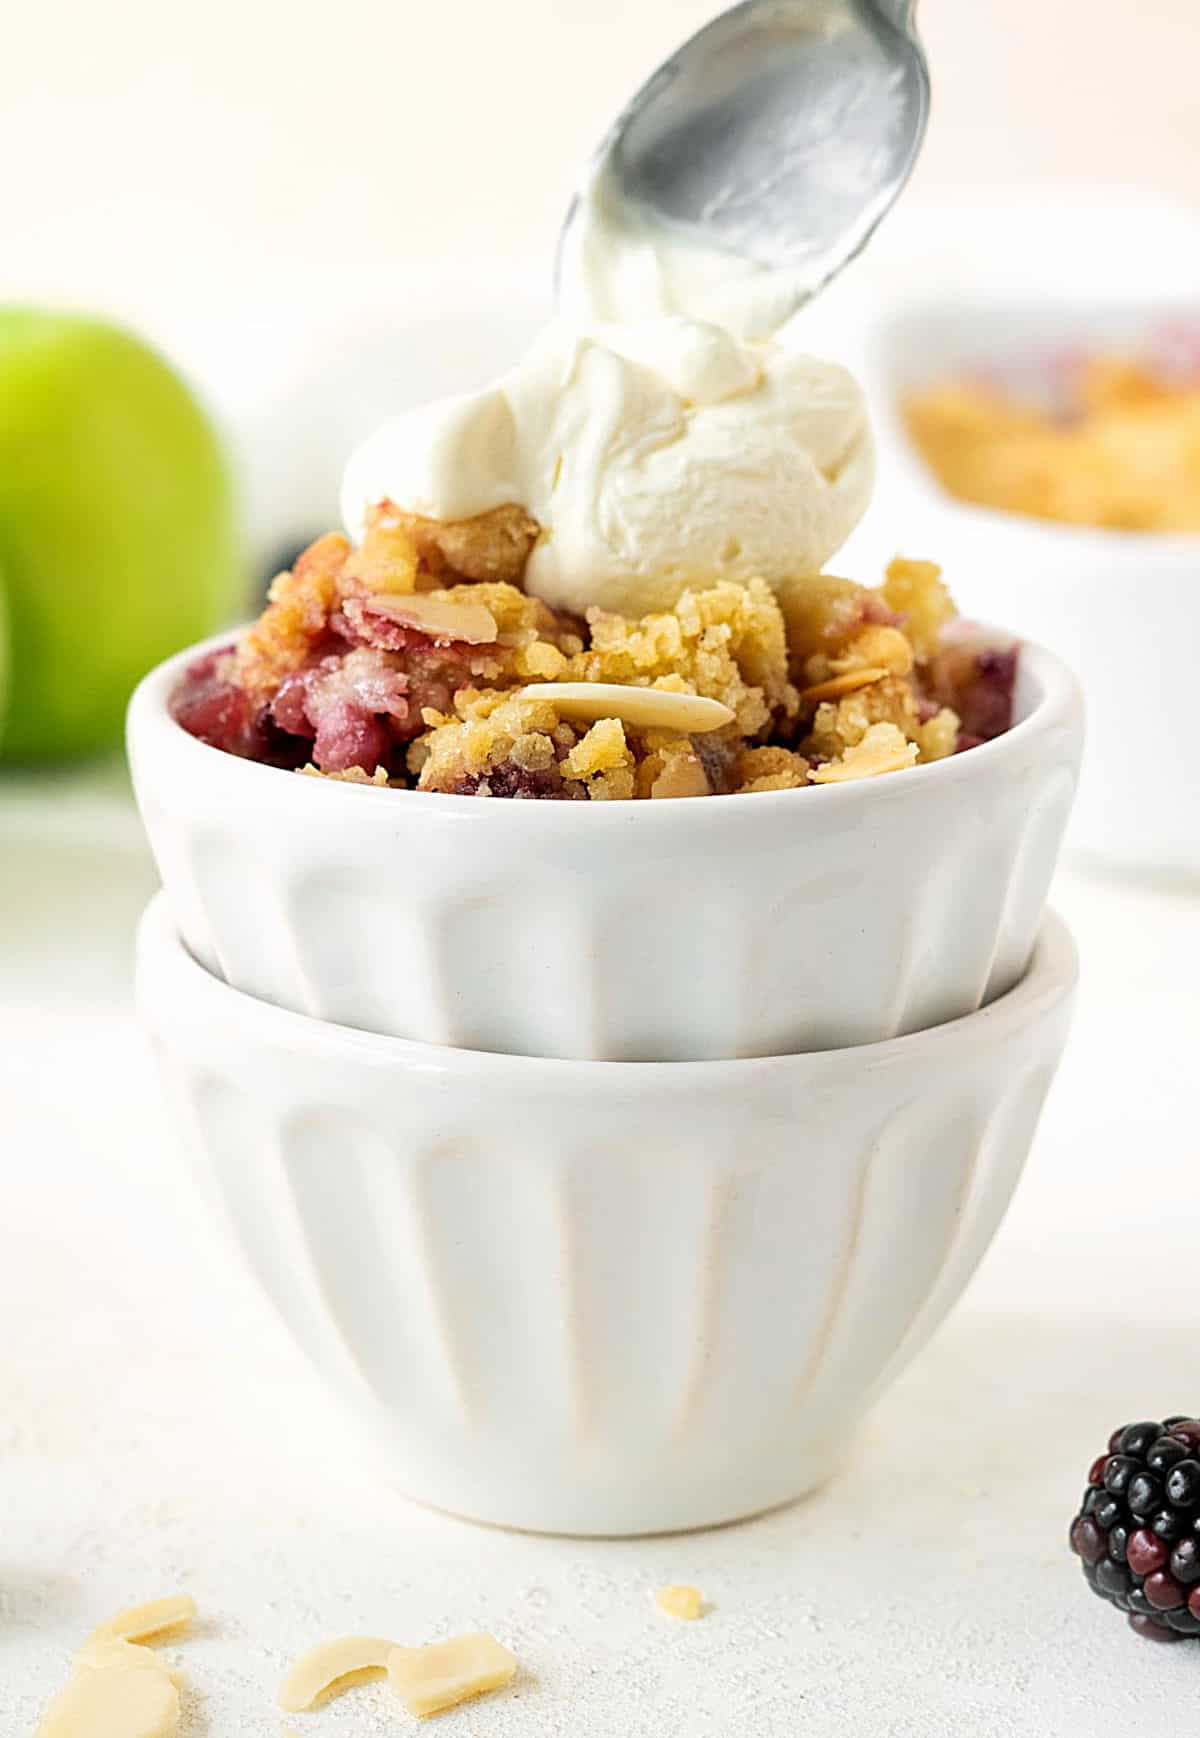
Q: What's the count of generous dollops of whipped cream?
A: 1